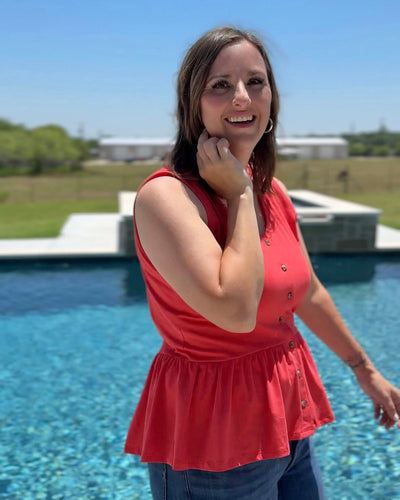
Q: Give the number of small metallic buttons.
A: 7